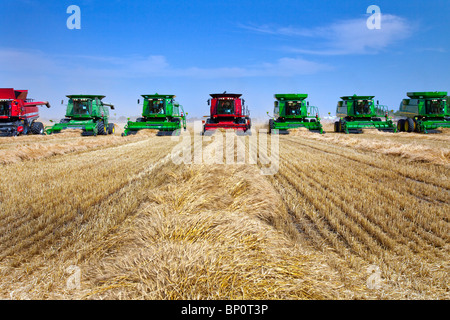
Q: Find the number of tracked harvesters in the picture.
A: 0